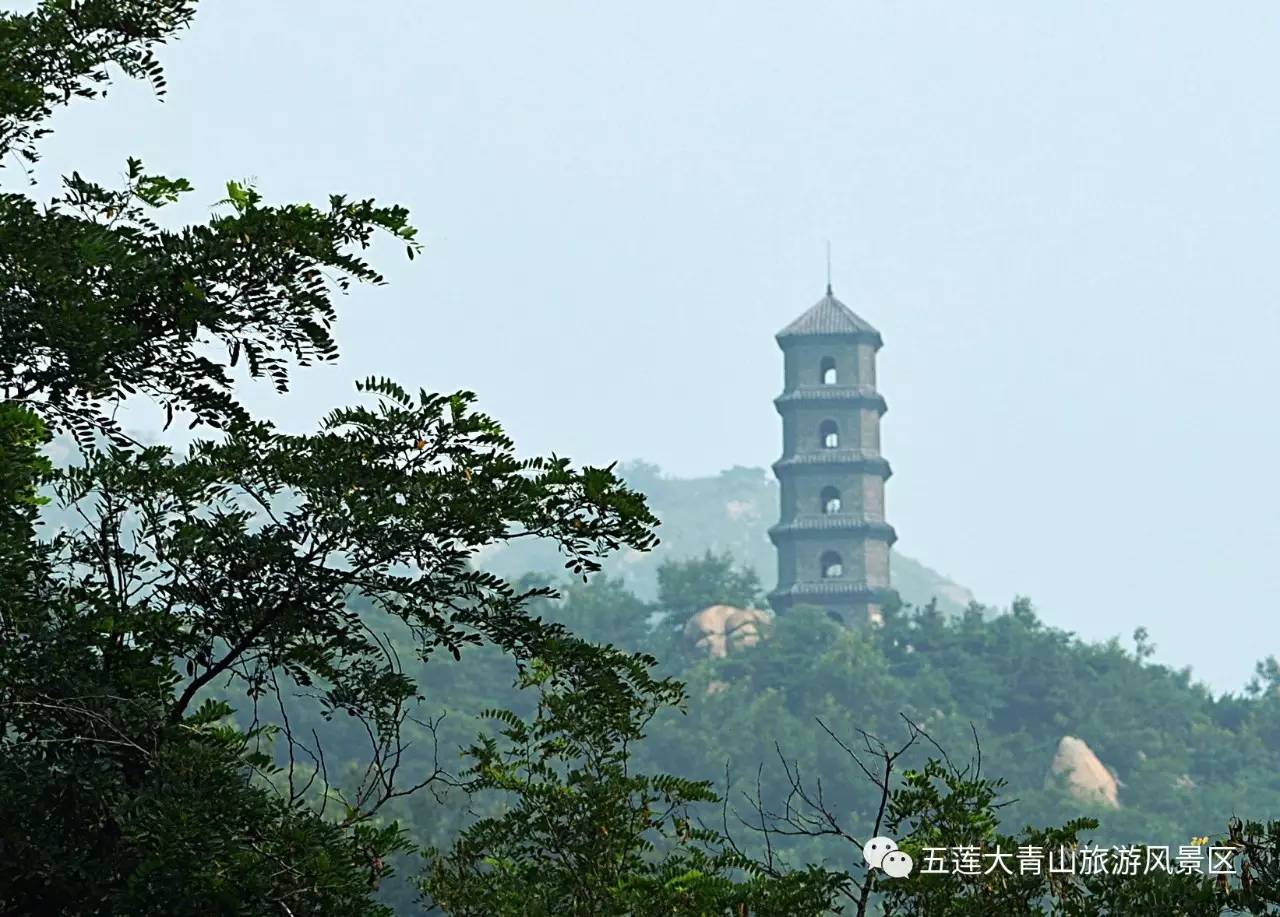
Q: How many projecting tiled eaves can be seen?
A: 5